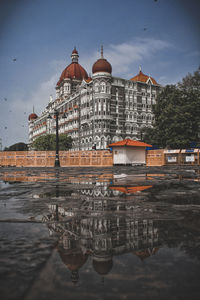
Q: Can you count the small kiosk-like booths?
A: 1